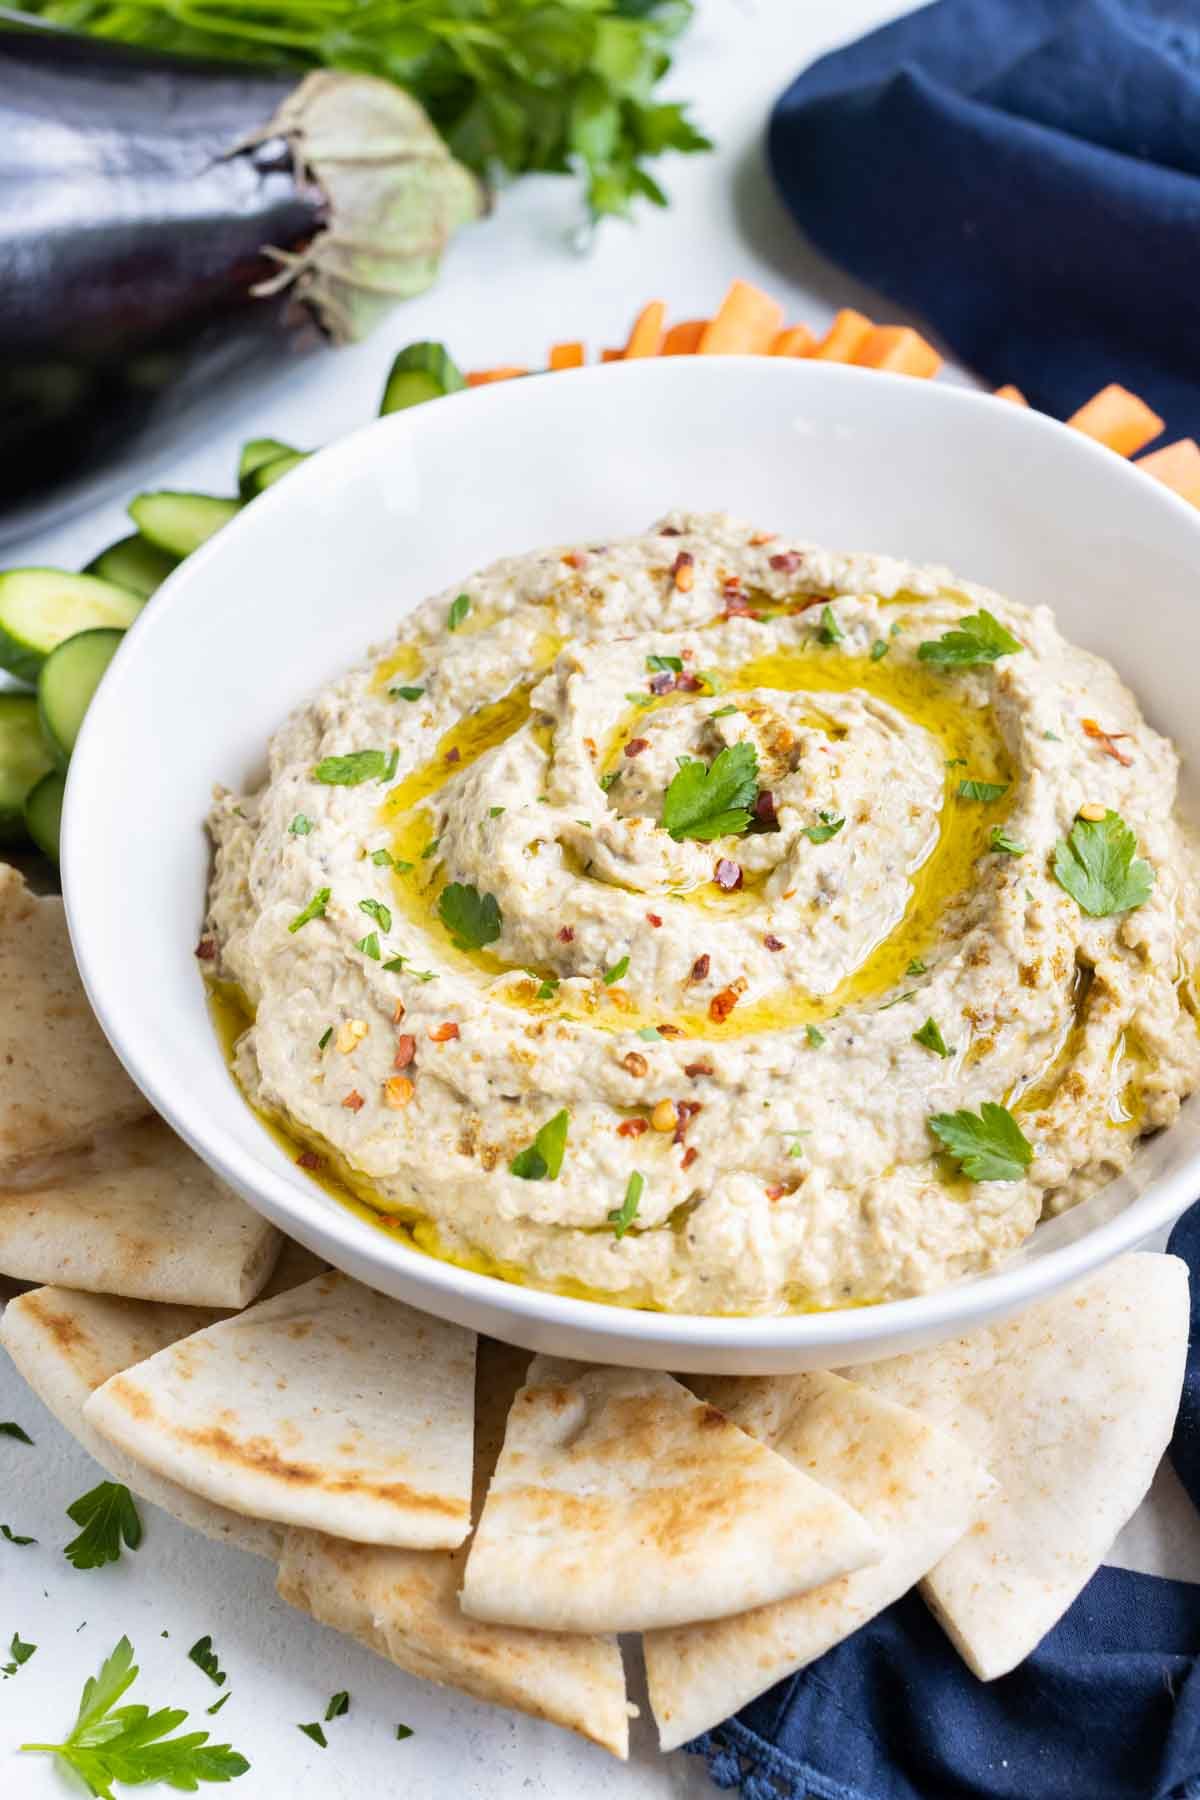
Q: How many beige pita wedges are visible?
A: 8